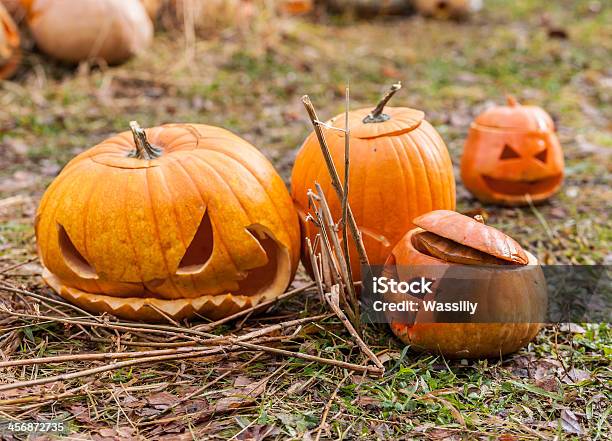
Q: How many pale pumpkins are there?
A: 1